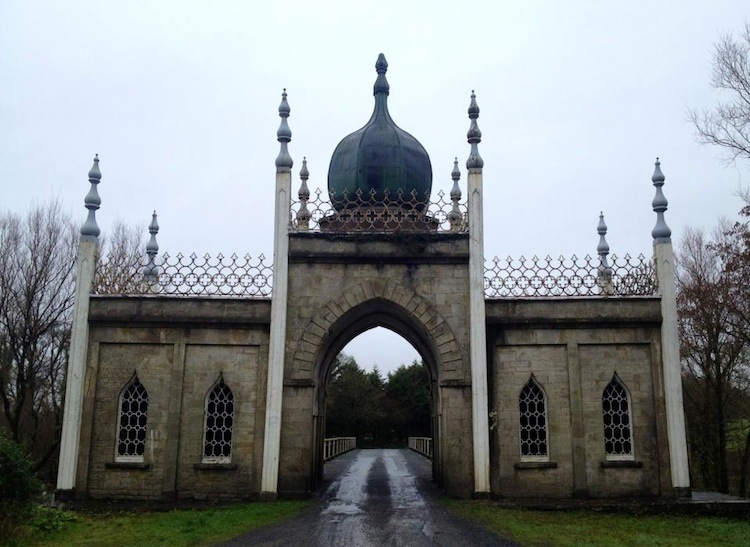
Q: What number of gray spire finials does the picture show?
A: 8